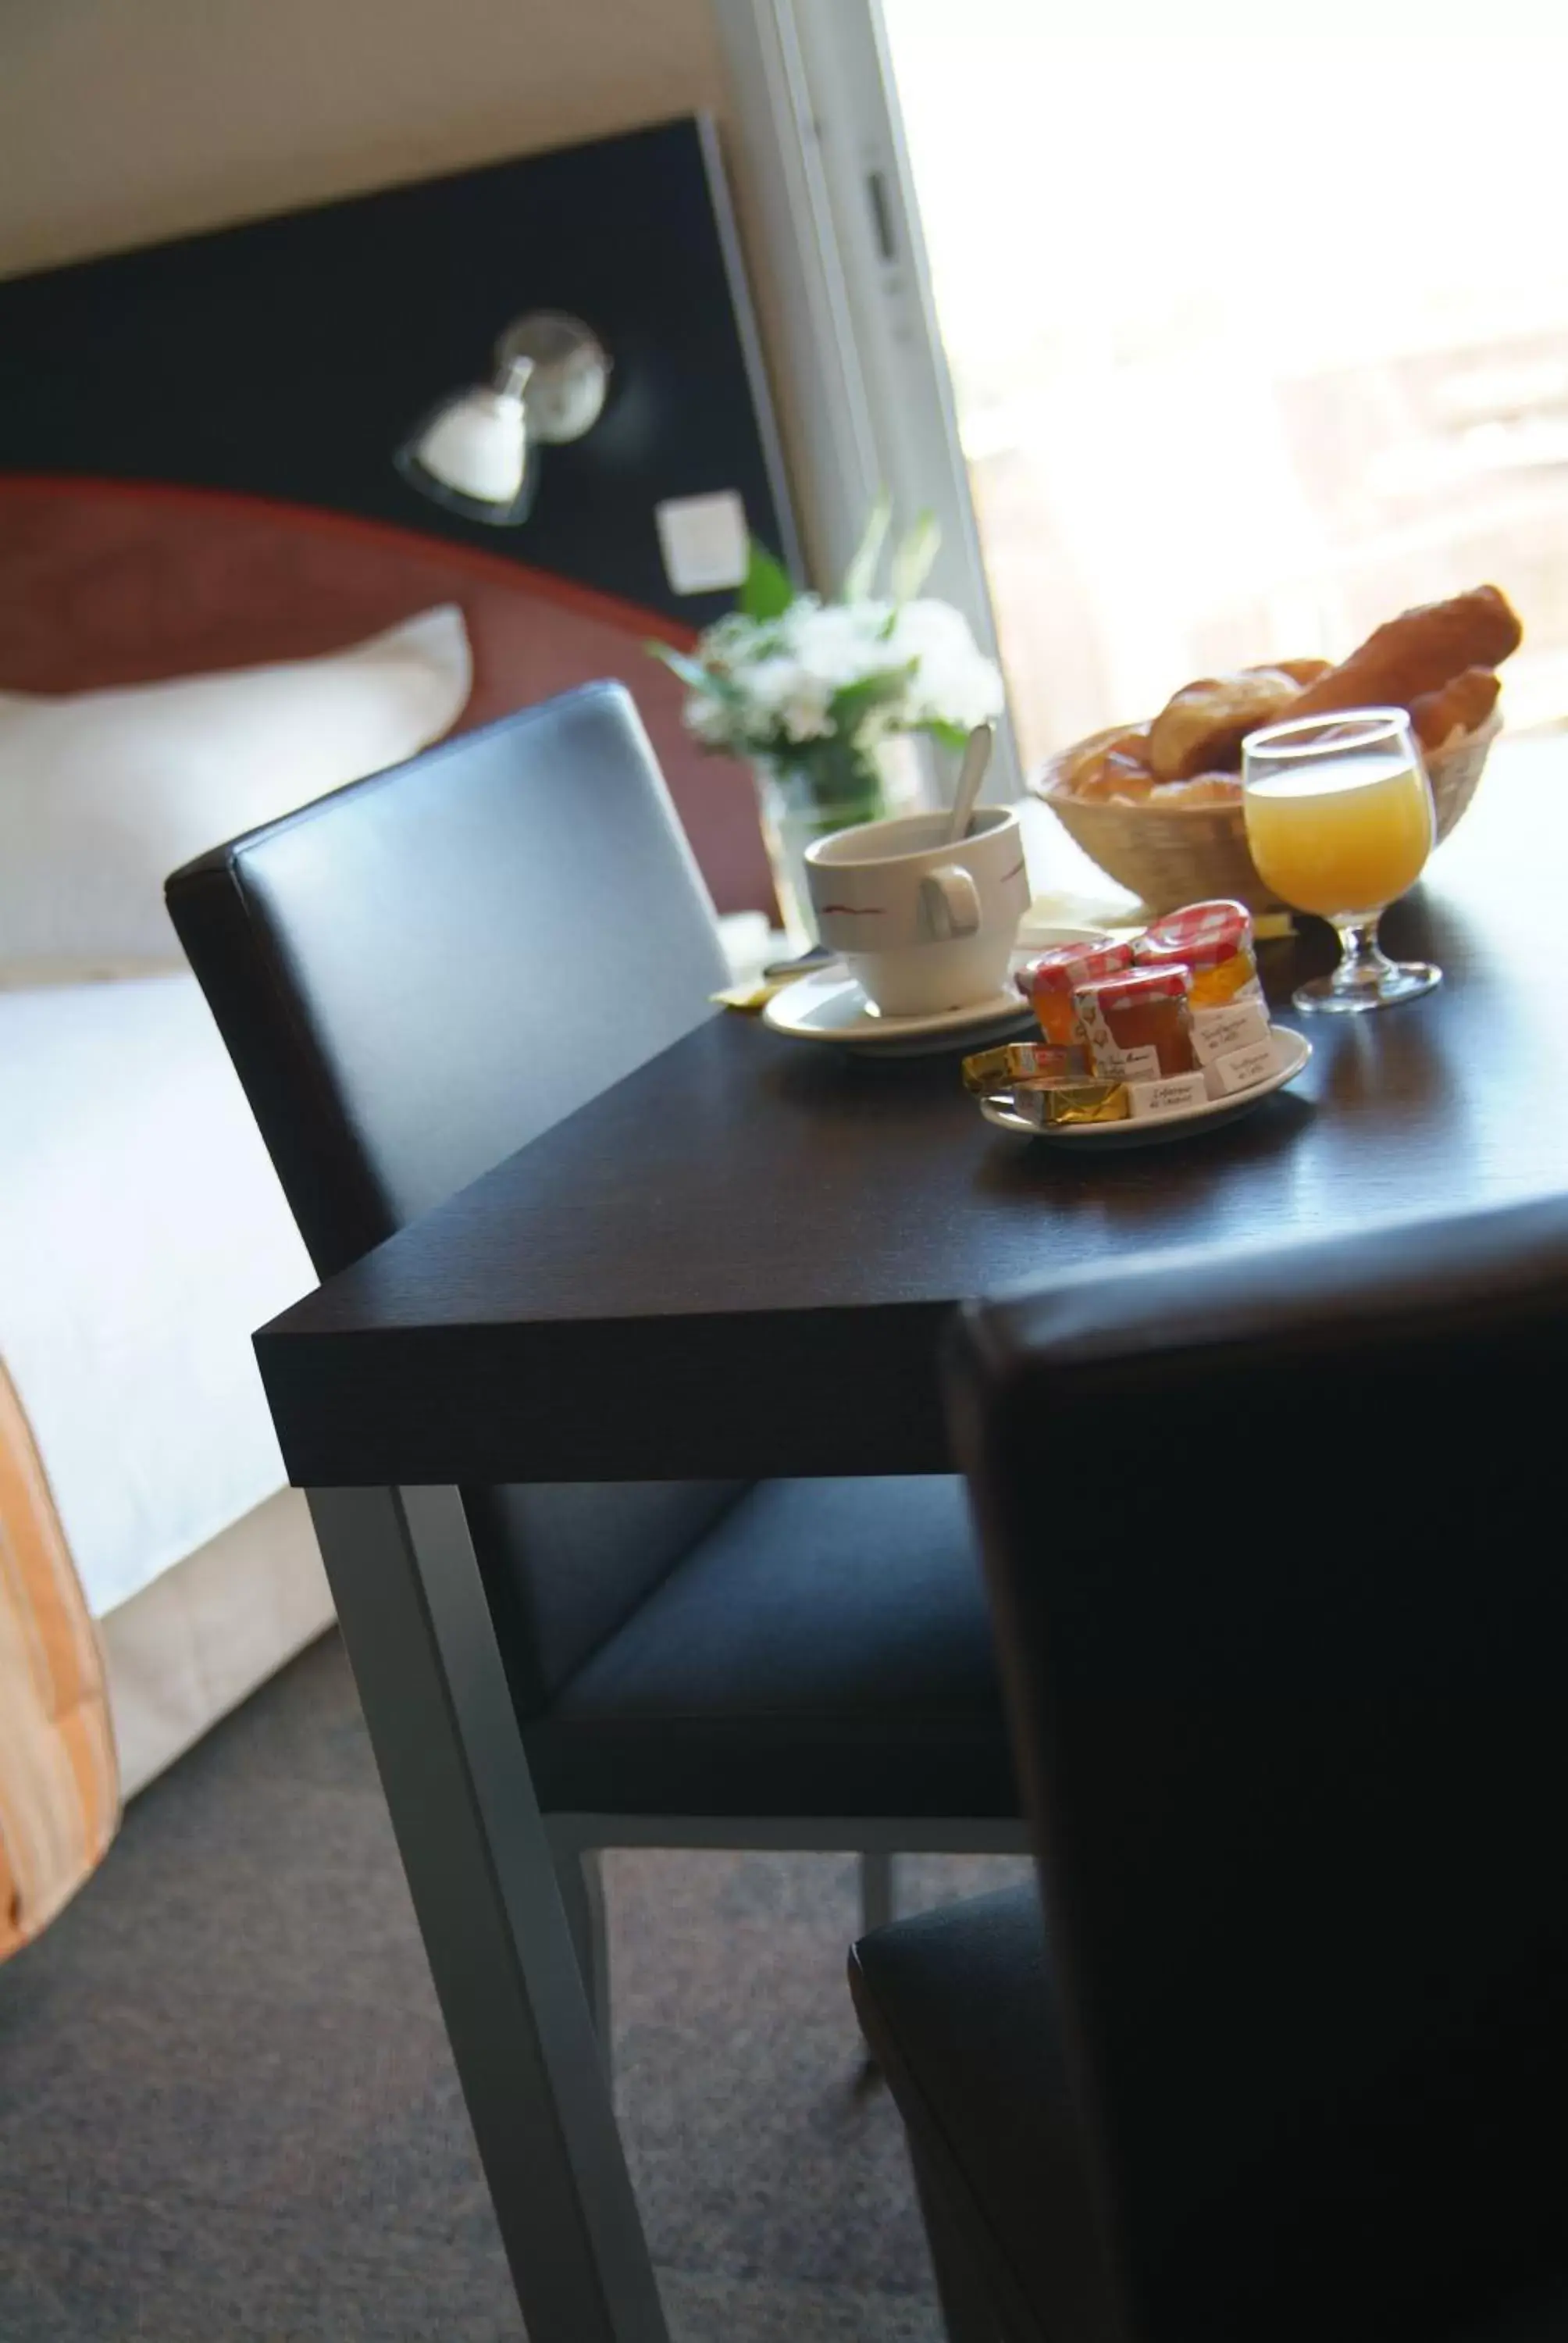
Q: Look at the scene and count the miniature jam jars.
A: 3